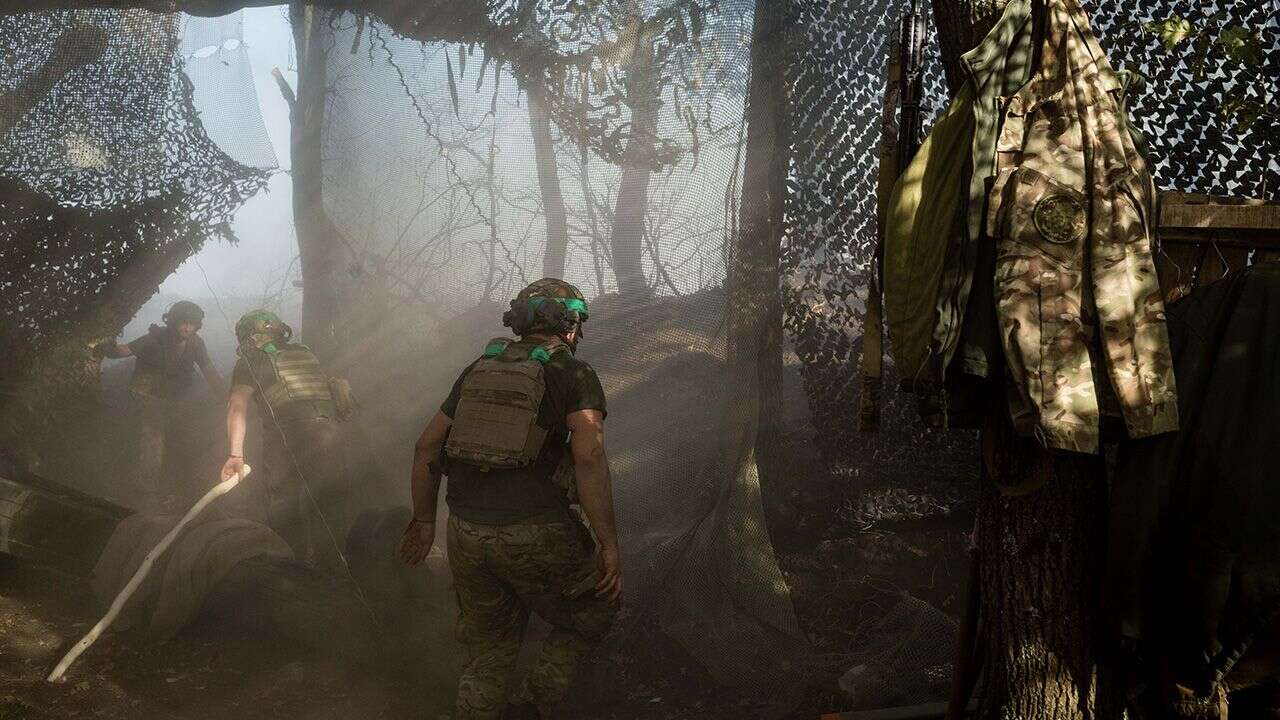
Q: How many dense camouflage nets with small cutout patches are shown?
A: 2